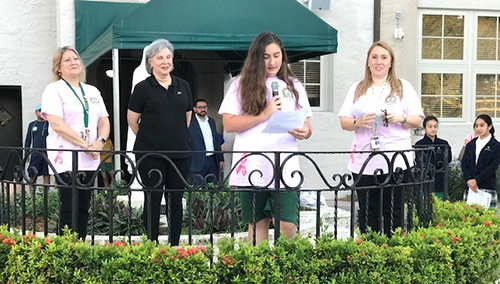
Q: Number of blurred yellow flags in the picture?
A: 0